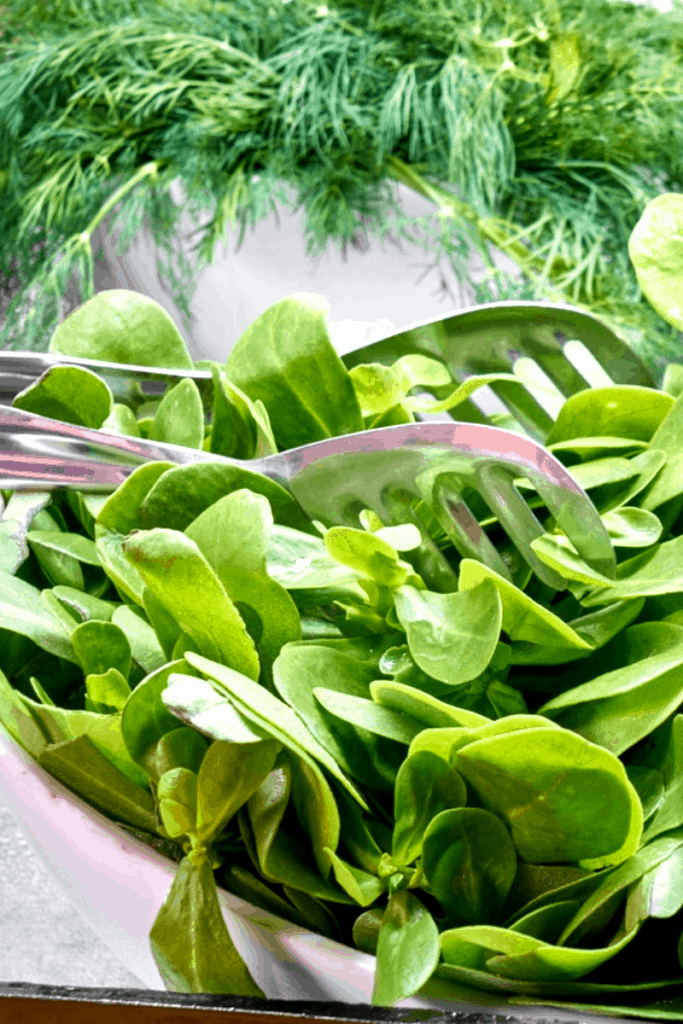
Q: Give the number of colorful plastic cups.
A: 0